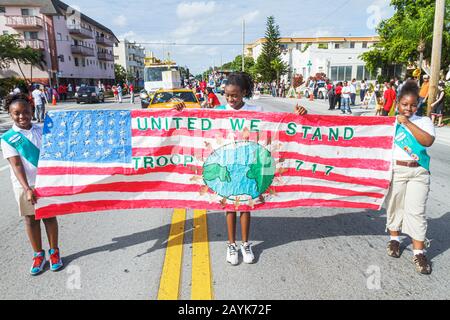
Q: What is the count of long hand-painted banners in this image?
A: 1